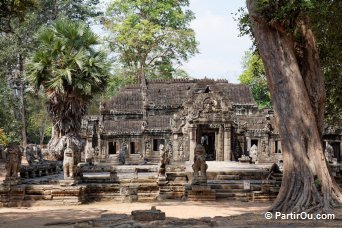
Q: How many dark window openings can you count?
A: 5